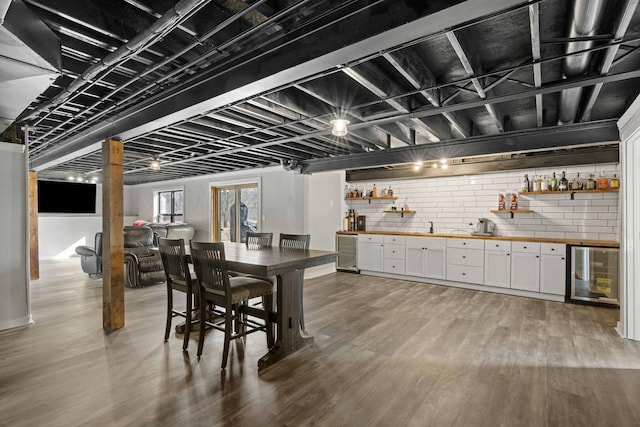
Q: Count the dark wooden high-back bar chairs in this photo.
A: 4